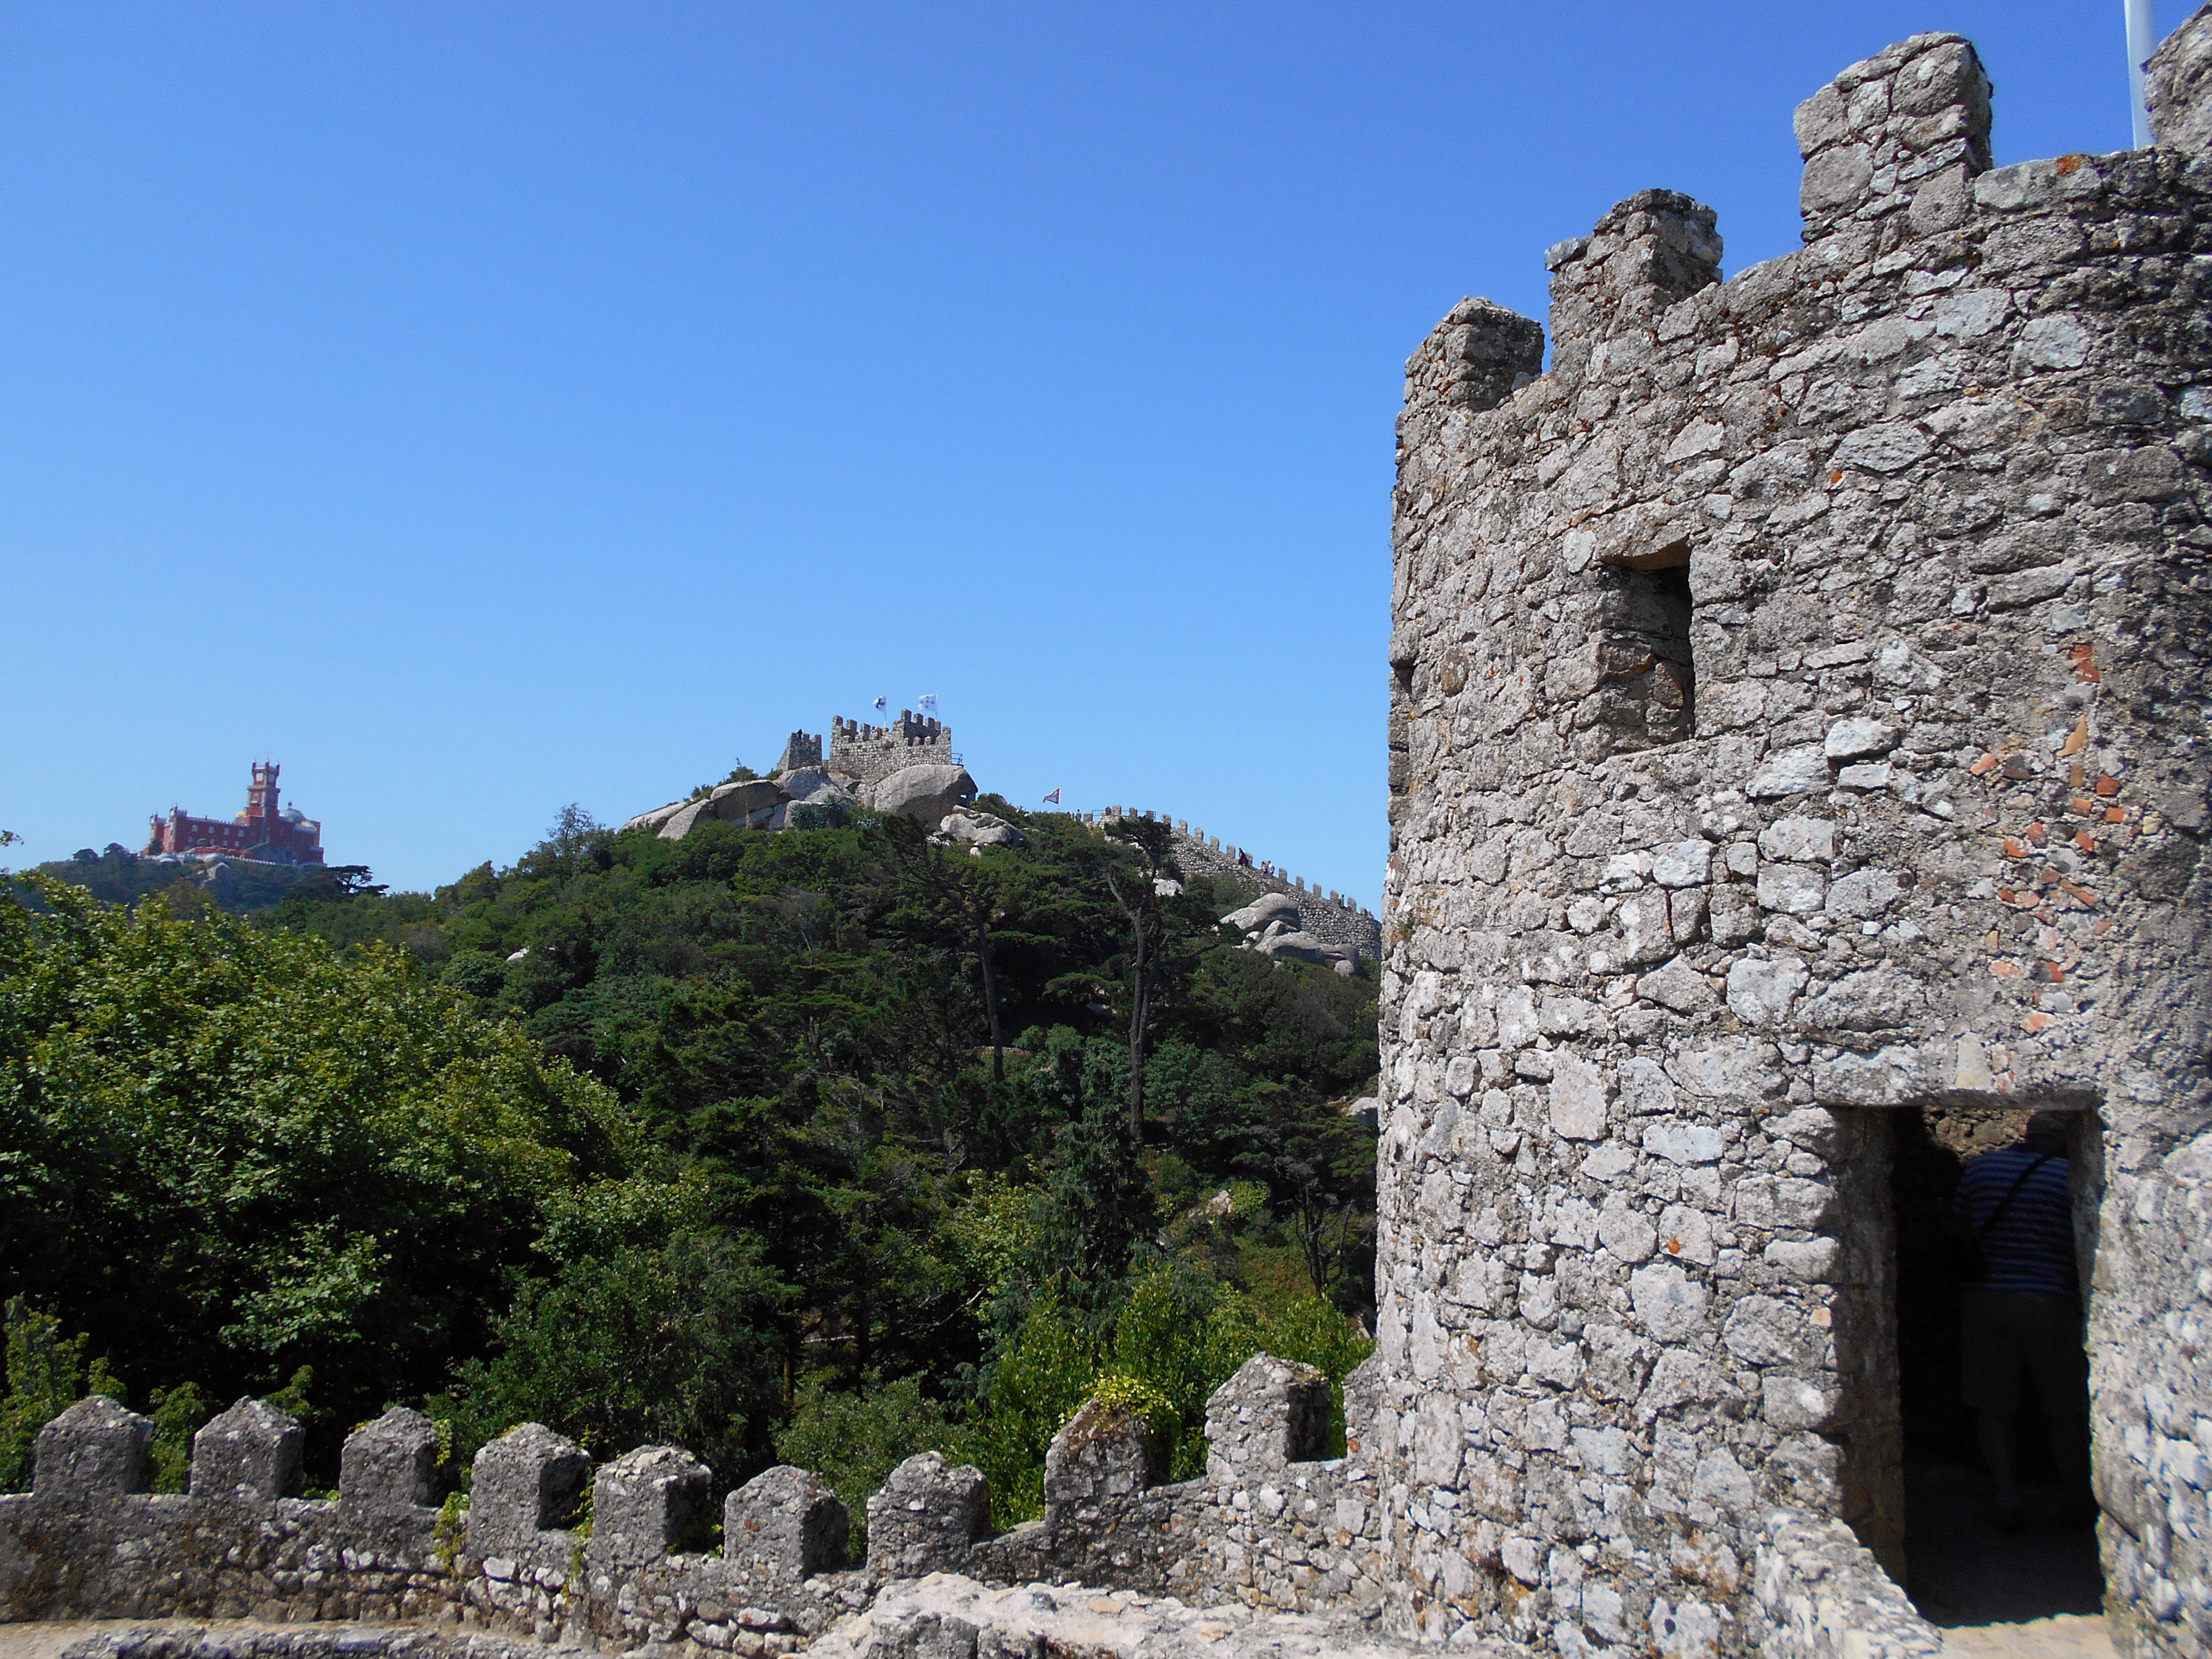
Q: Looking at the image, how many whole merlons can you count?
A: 12